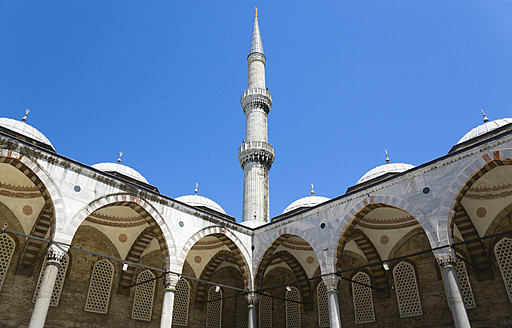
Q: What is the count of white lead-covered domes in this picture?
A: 6